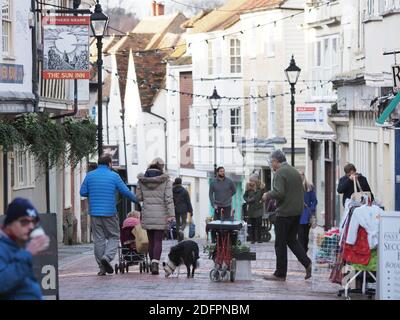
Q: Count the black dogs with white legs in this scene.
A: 1